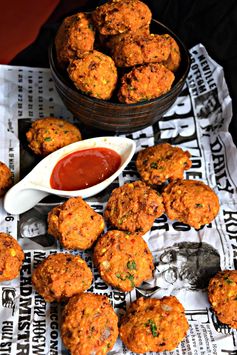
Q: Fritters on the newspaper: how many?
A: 12